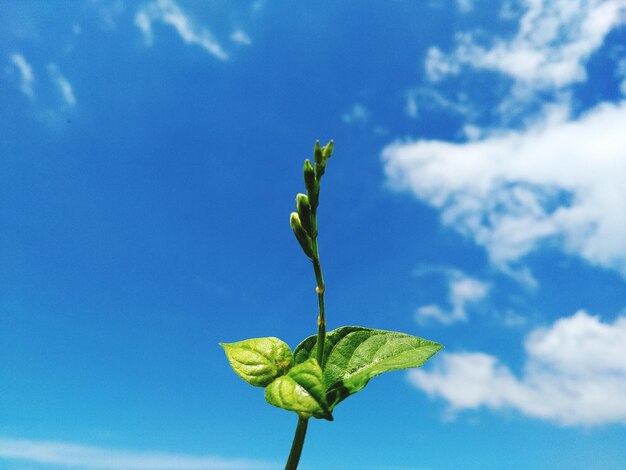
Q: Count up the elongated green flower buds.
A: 5